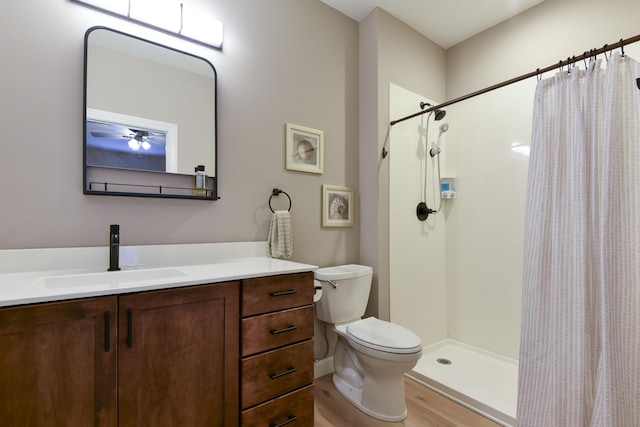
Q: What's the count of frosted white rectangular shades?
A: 3